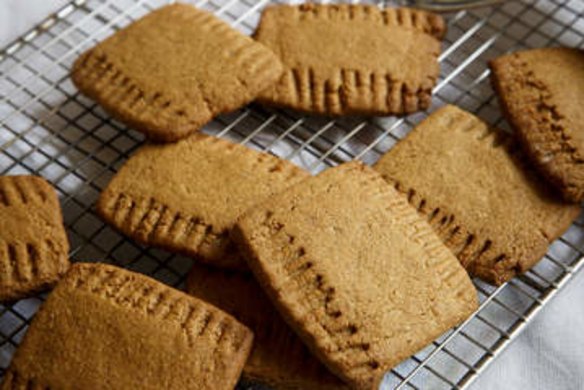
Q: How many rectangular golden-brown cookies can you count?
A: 9